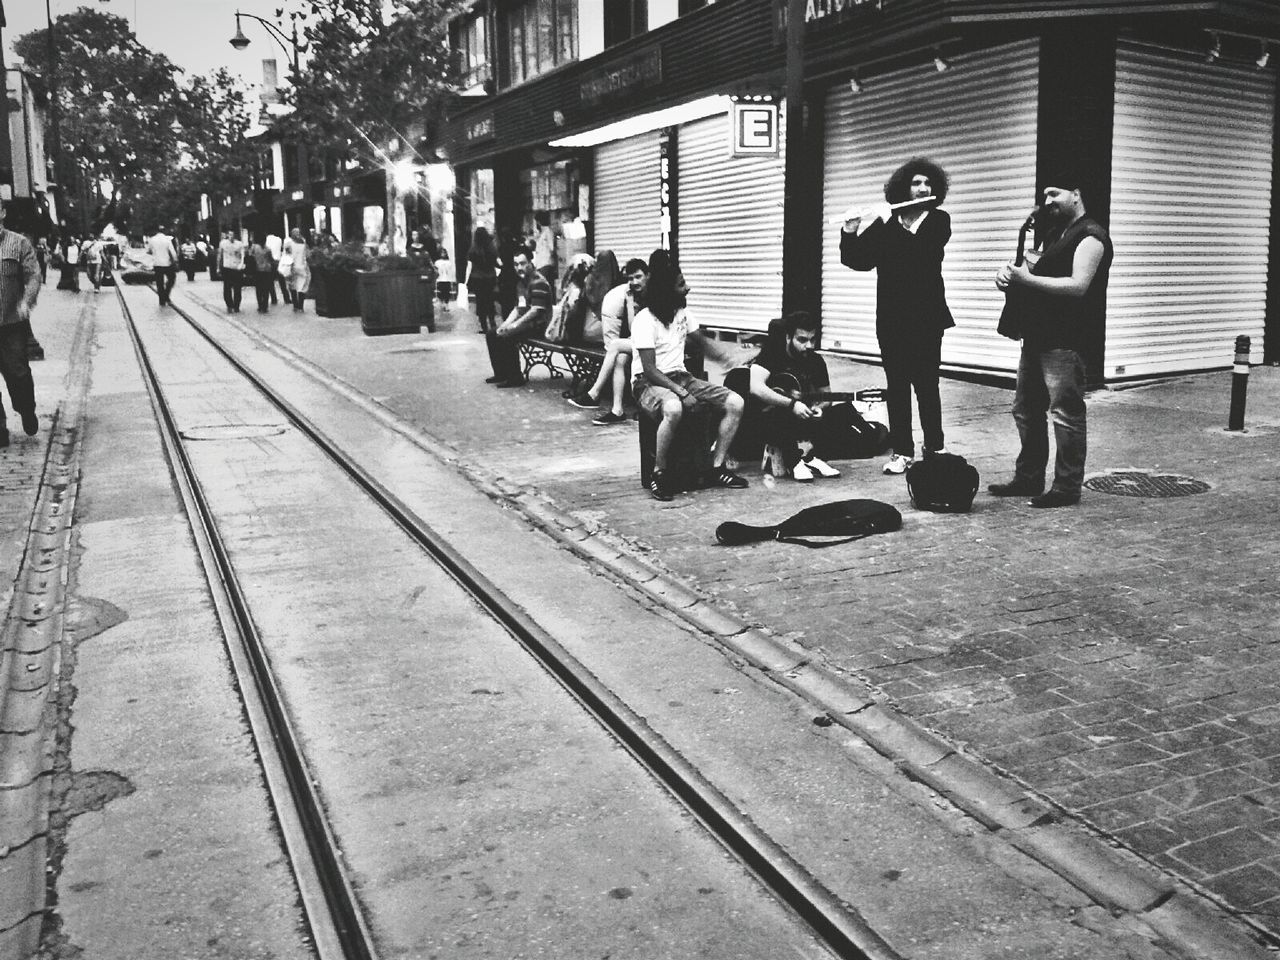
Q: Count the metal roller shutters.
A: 4